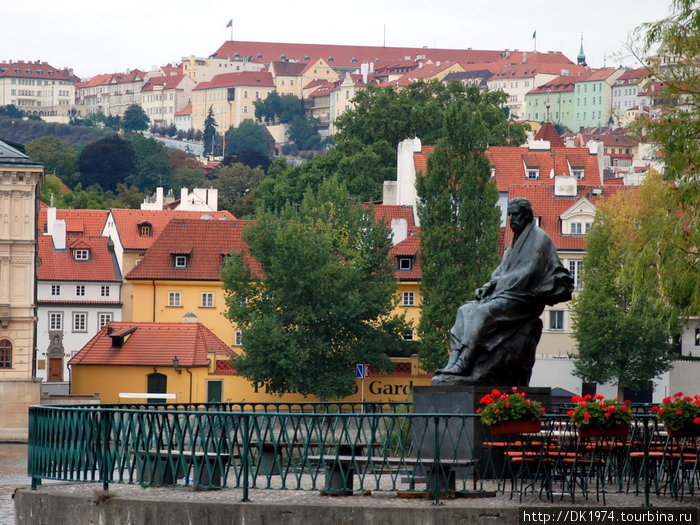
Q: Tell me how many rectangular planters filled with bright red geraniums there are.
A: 3